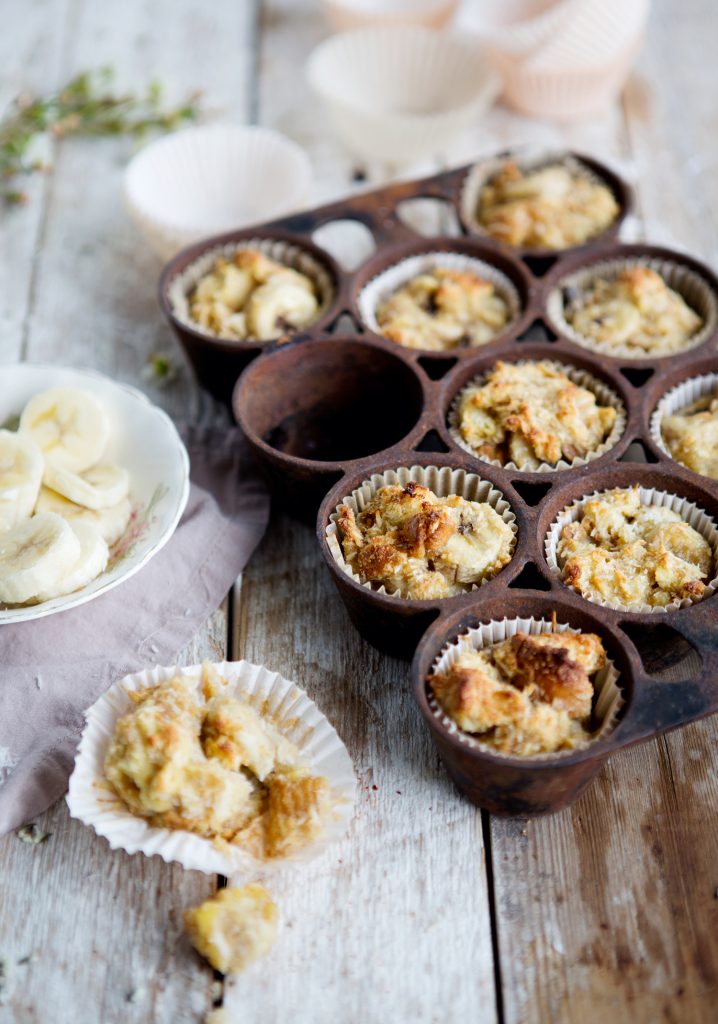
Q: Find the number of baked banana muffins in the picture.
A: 10